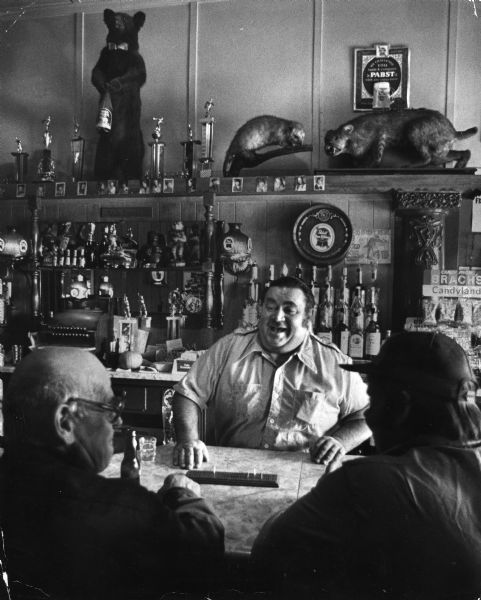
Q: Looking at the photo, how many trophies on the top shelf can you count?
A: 6